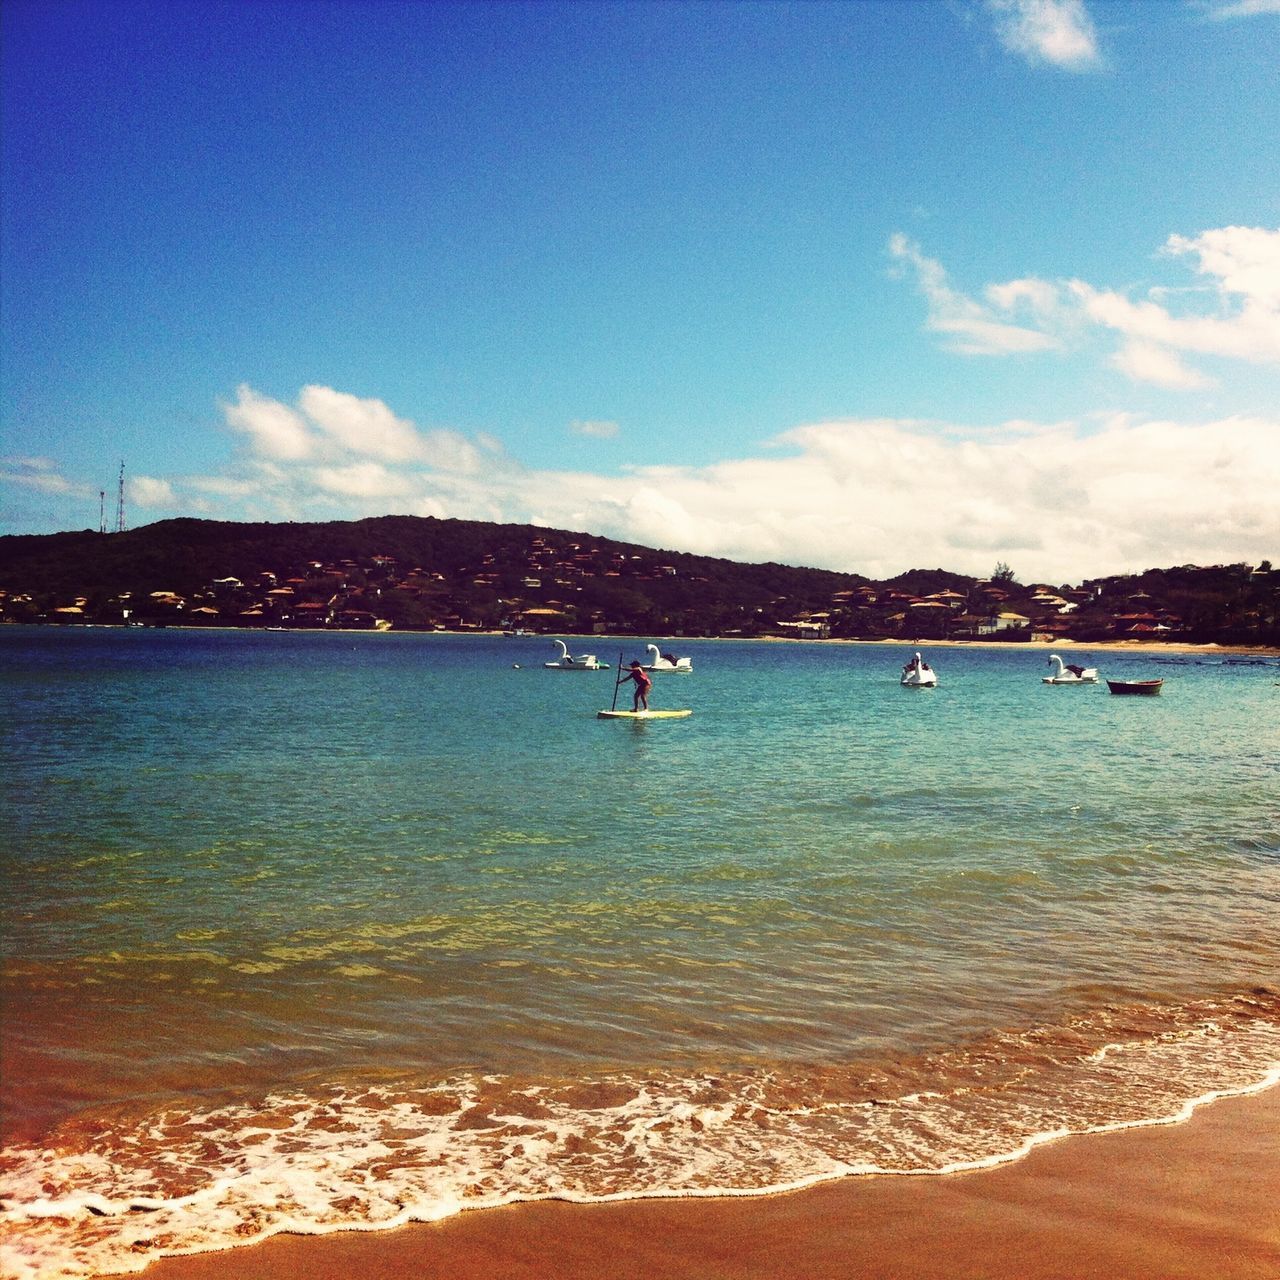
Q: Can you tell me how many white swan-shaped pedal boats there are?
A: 4